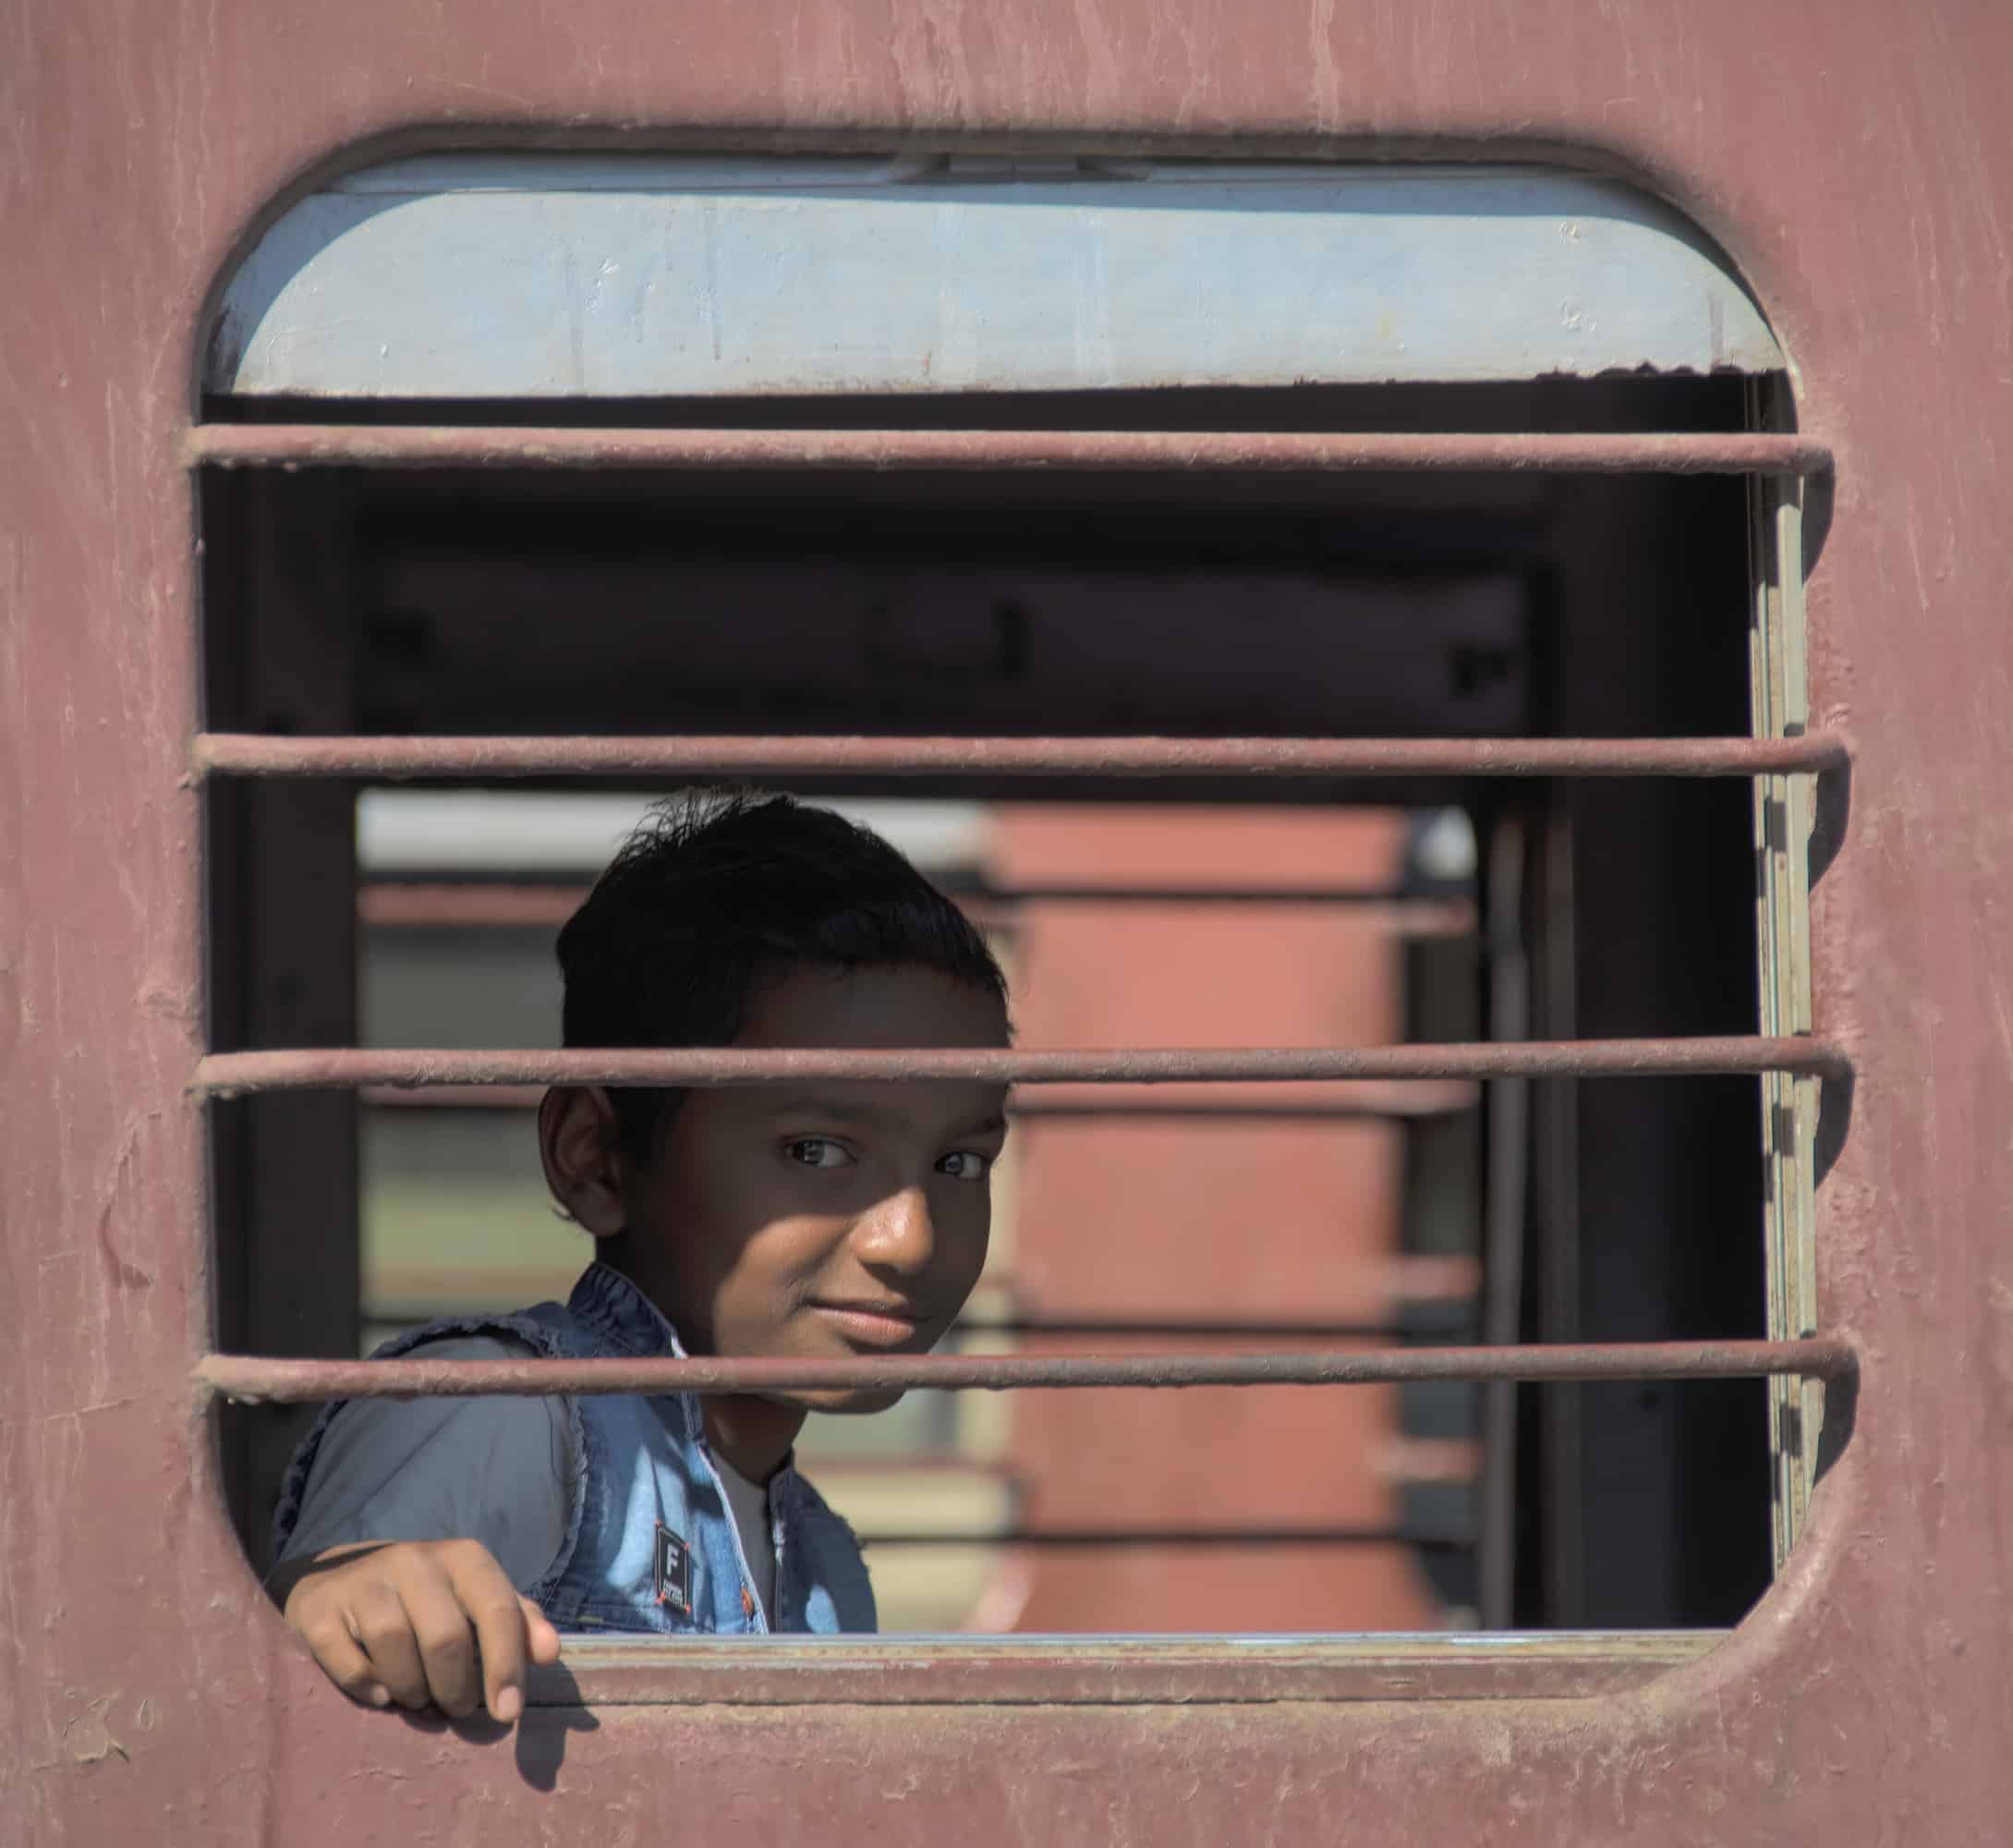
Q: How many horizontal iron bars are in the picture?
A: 4